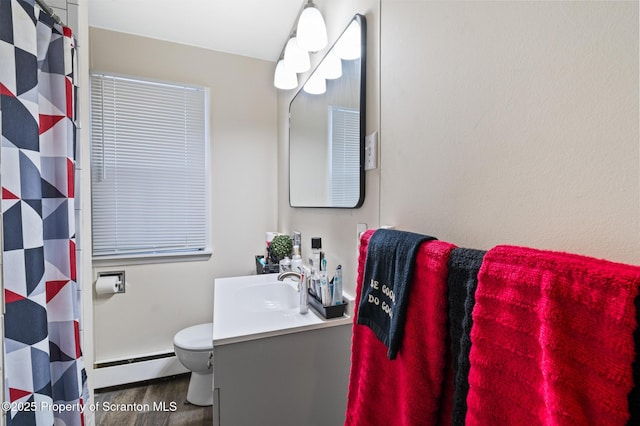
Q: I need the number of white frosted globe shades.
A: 3